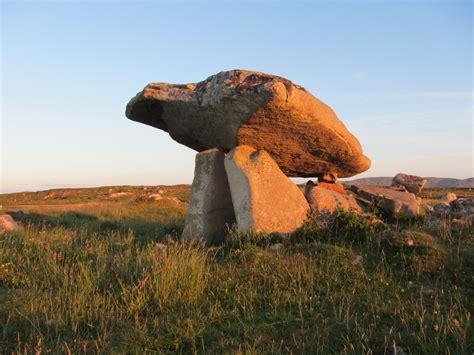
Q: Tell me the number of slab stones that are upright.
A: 2